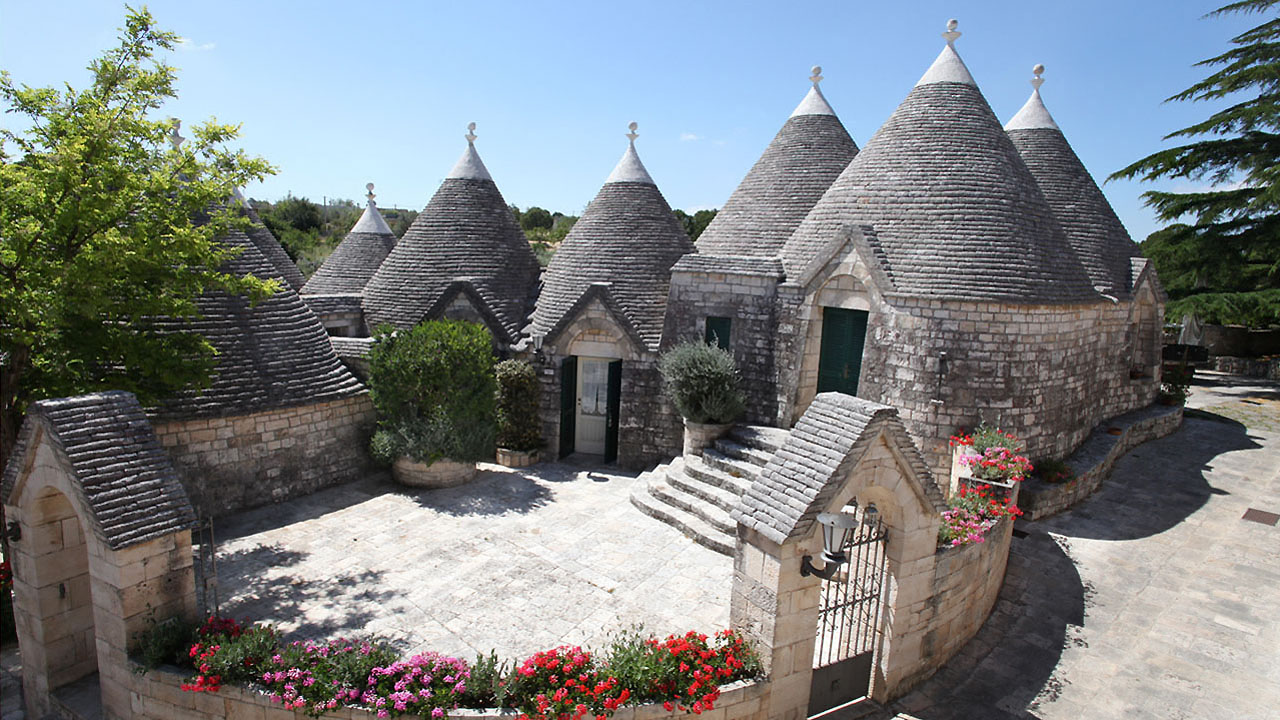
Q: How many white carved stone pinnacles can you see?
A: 7